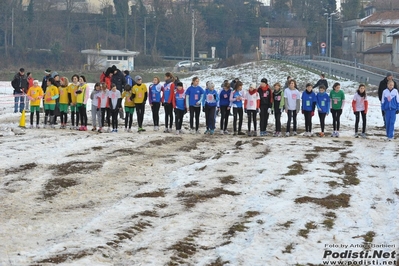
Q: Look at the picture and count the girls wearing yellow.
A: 7